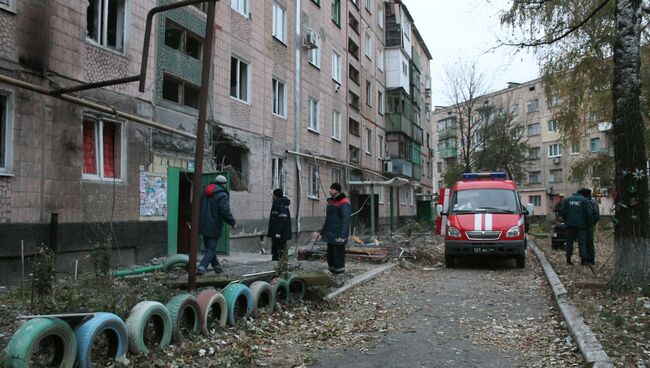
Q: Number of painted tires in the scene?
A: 9